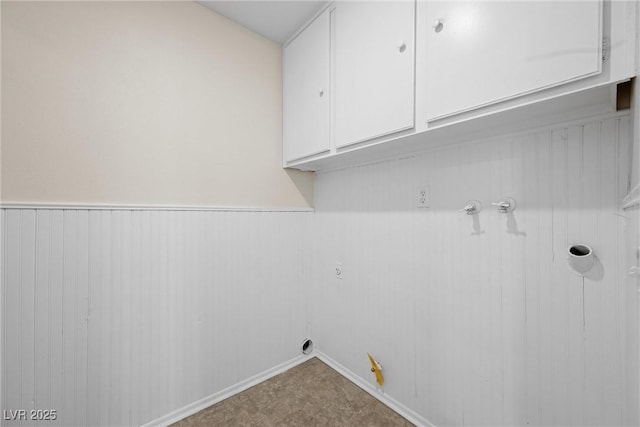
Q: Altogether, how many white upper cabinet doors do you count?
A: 3